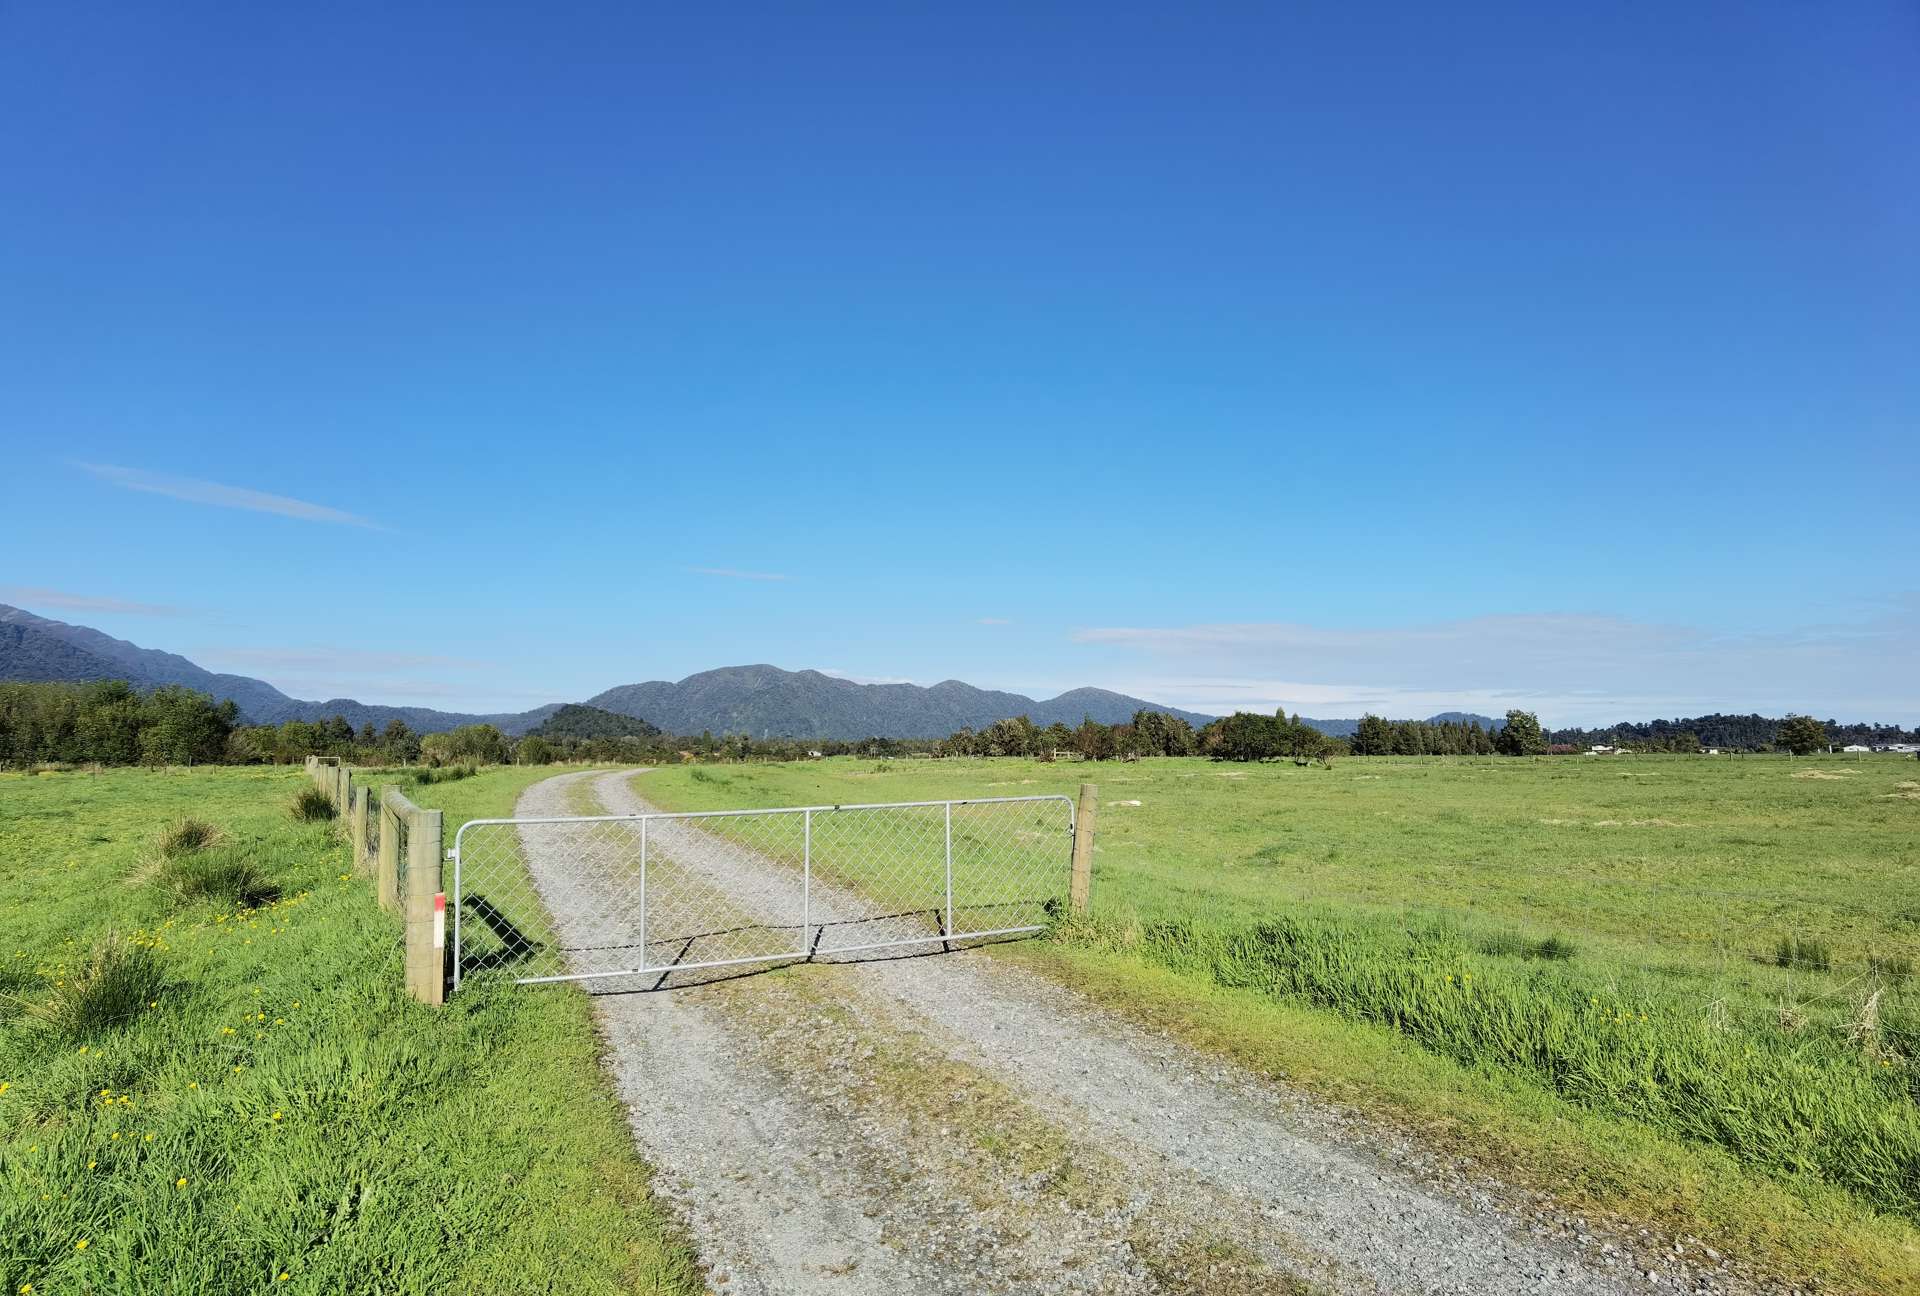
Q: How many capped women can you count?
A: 0